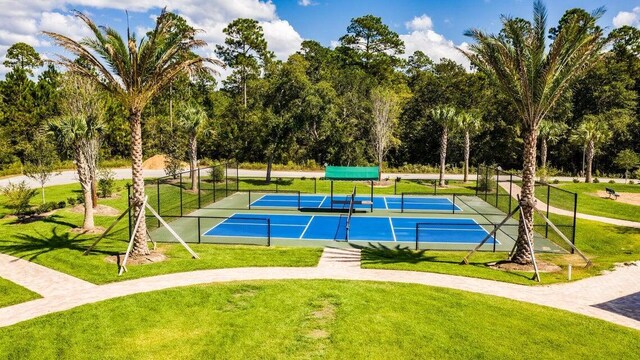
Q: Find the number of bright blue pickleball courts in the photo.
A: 2